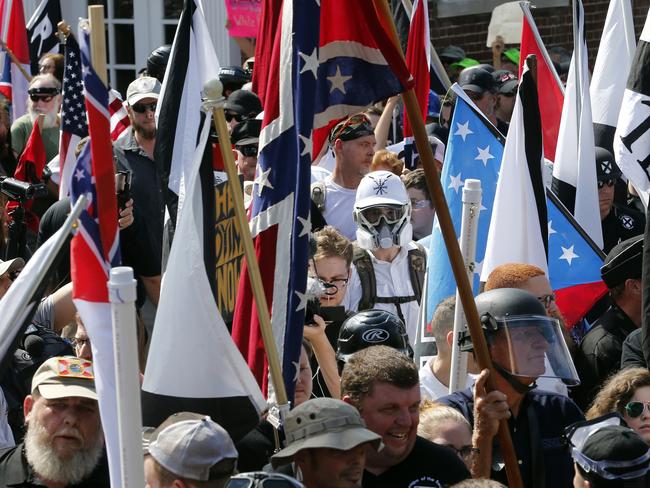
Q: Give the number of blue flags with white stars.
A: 1